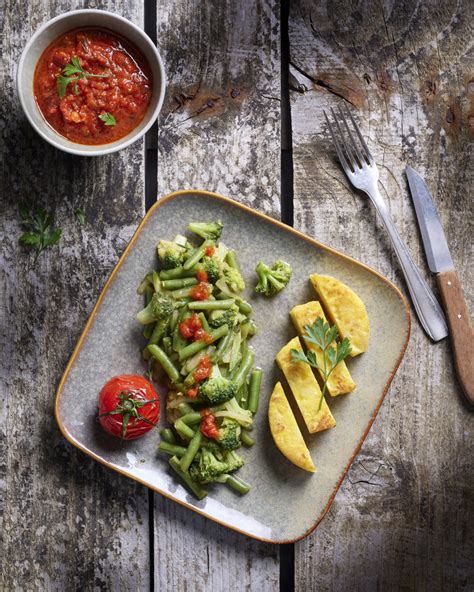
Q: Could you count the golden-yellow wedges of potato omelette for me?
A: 4